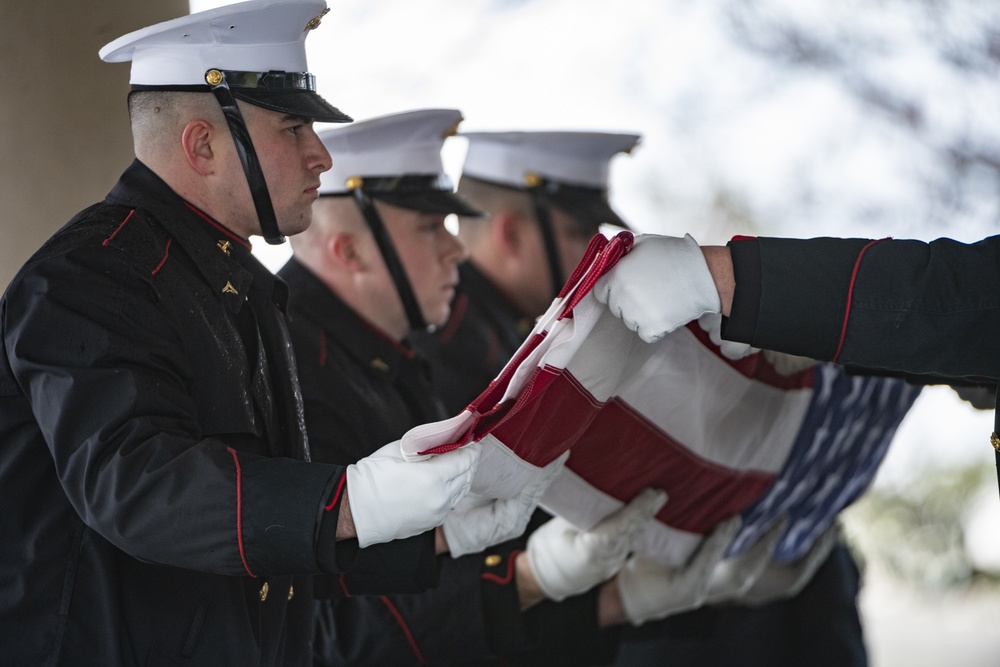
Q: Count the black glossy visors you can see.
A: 3